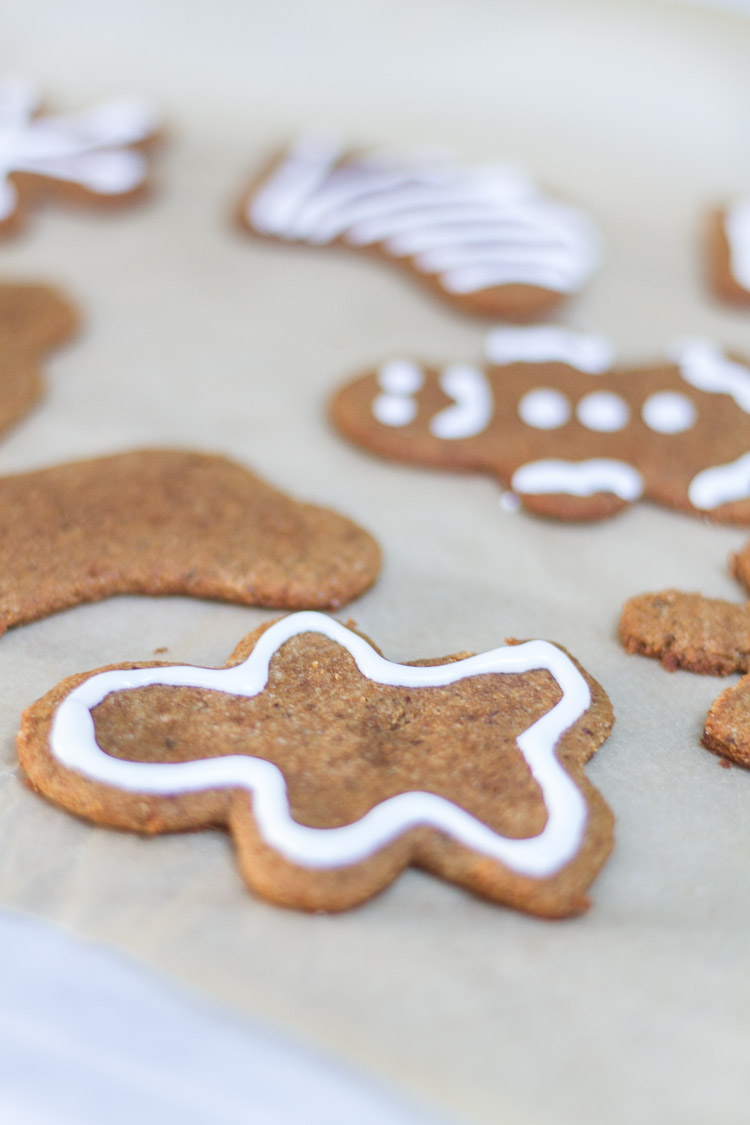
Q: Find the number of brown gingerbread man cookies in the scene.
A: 2